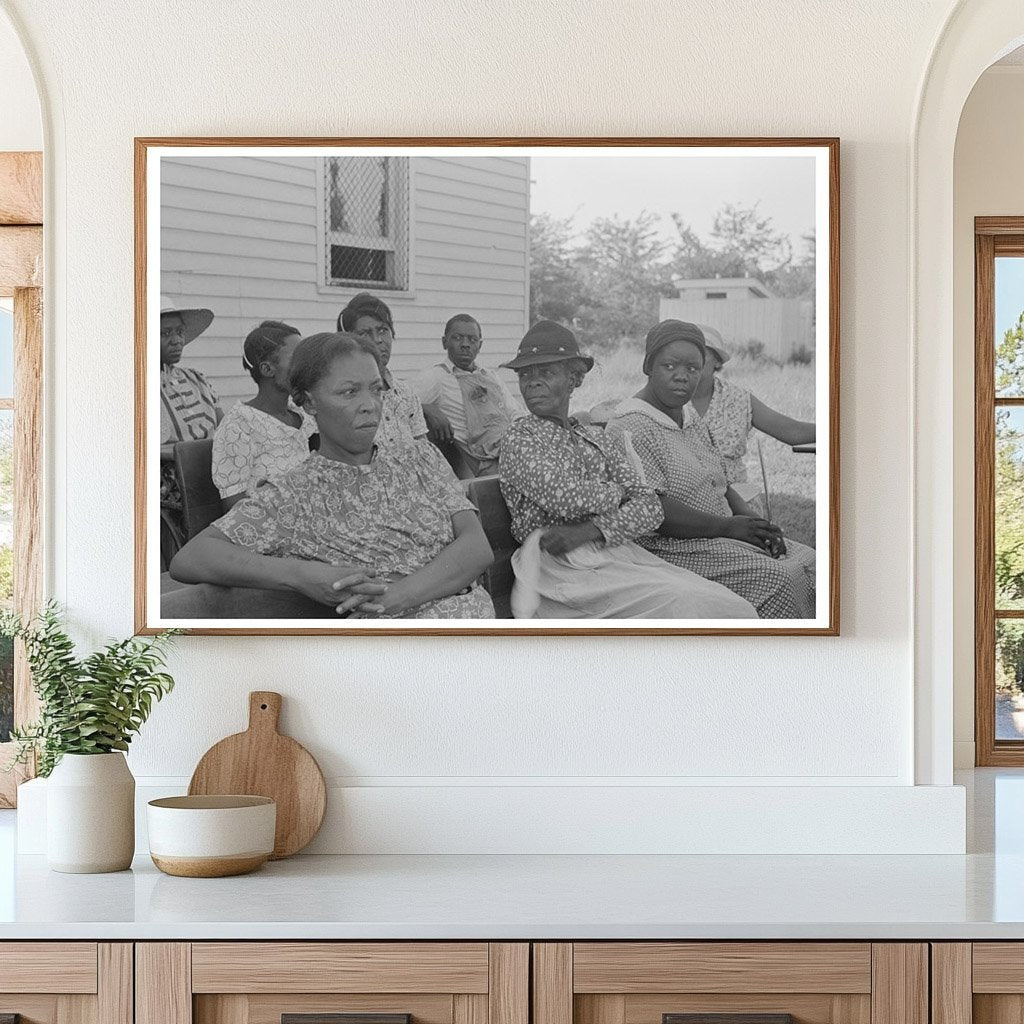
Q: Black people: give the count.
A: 8